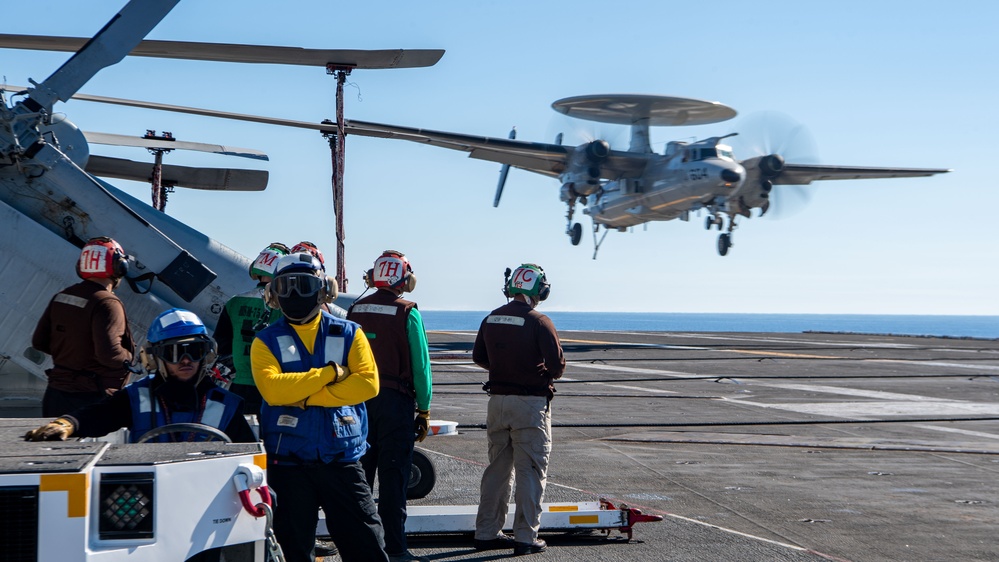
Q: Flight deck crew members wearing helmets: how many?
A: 7